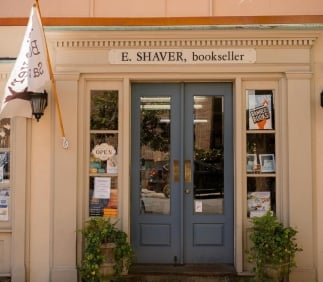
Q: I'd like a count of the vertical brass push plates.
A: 2